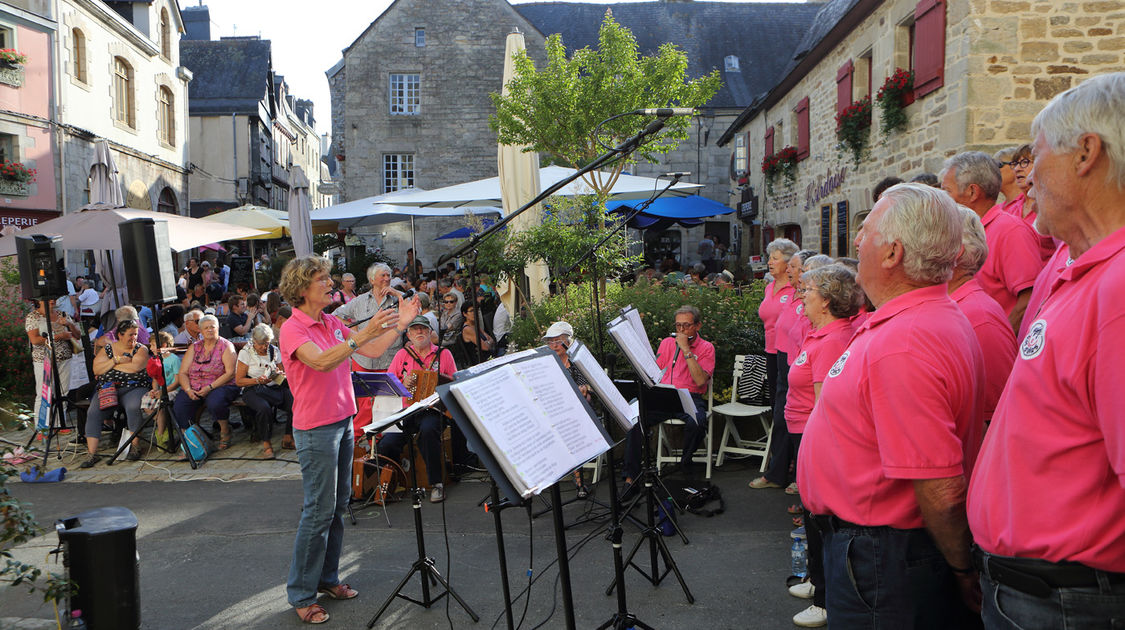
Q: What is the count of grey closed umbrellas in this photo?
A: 2